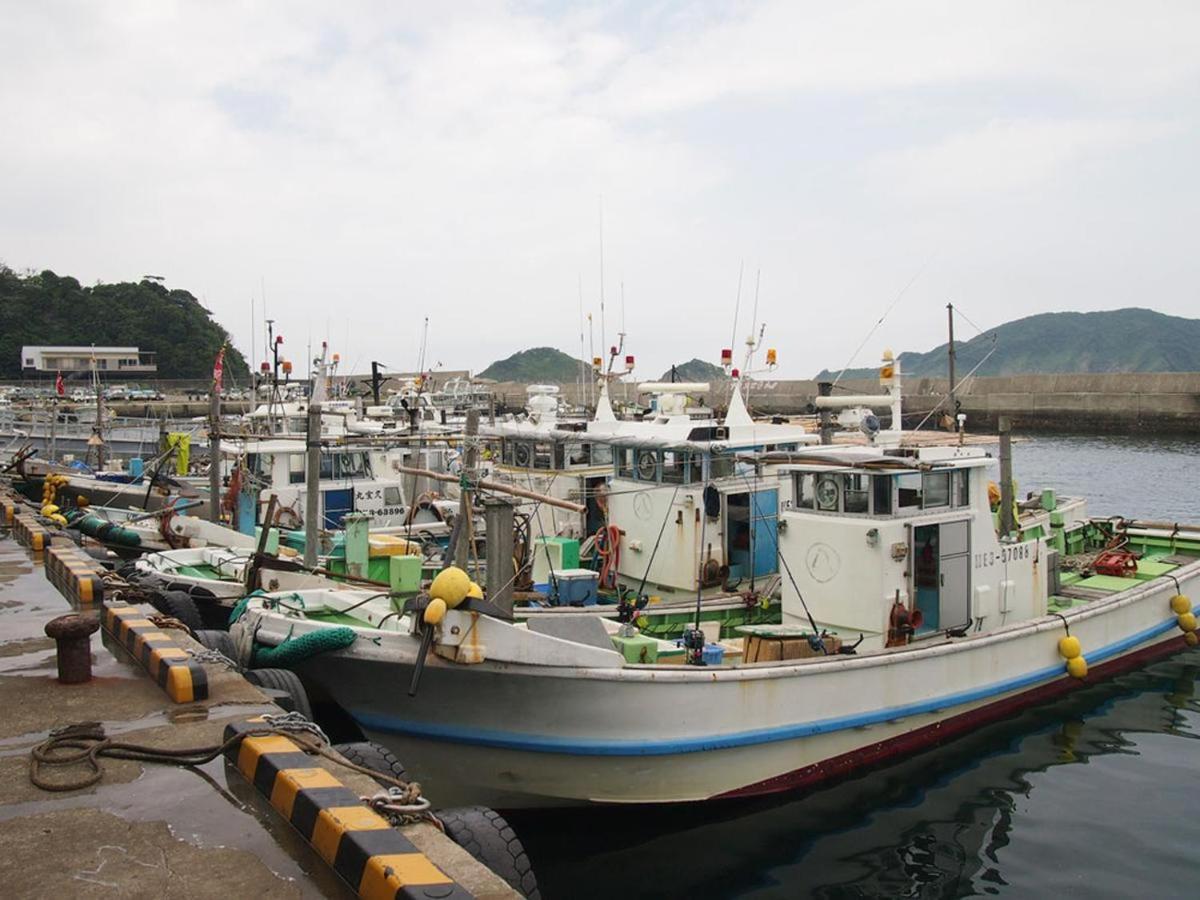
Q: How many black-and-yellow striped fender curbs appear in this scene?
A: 5